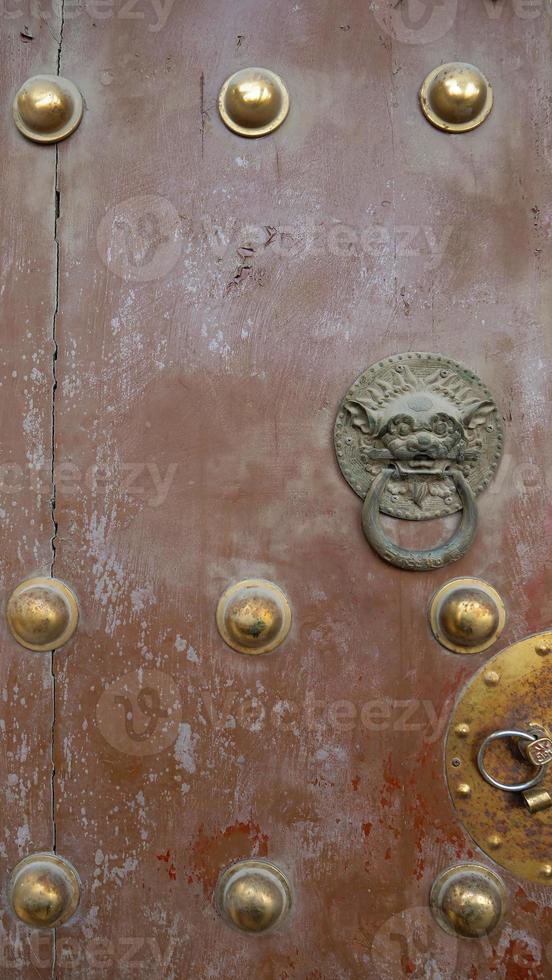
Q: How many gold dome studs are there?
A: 9